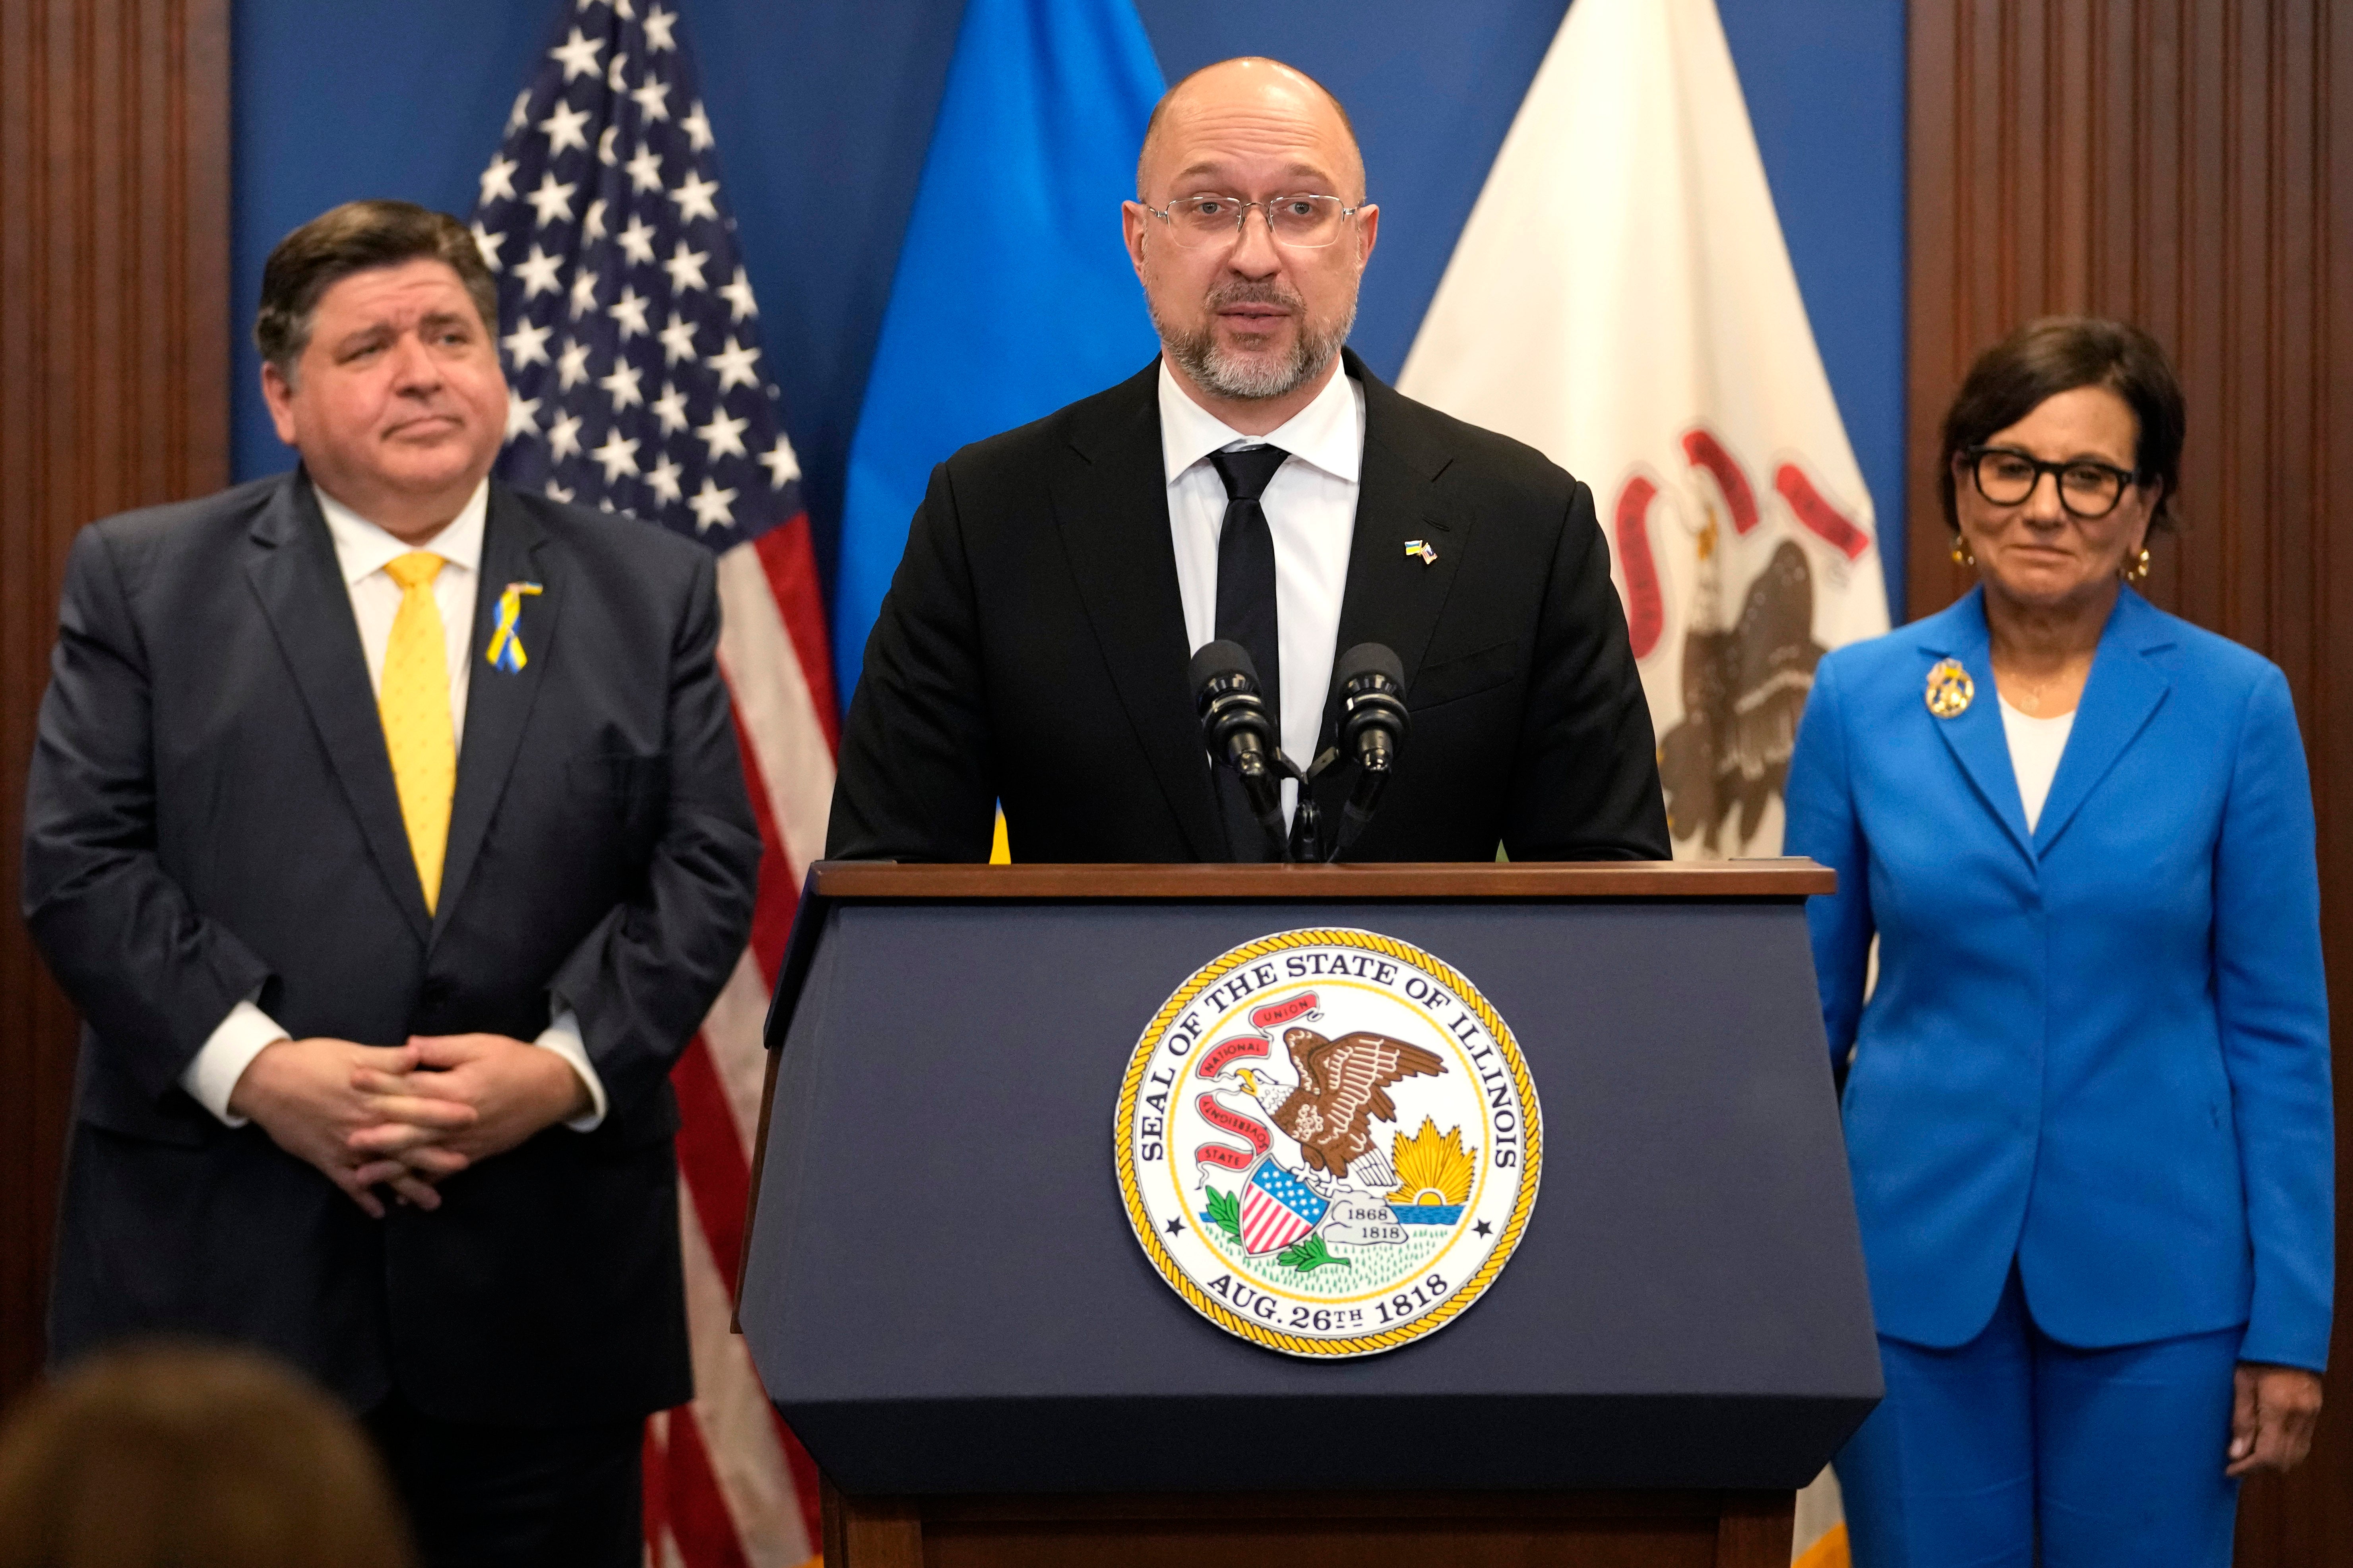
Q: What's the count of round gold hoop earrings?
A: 2